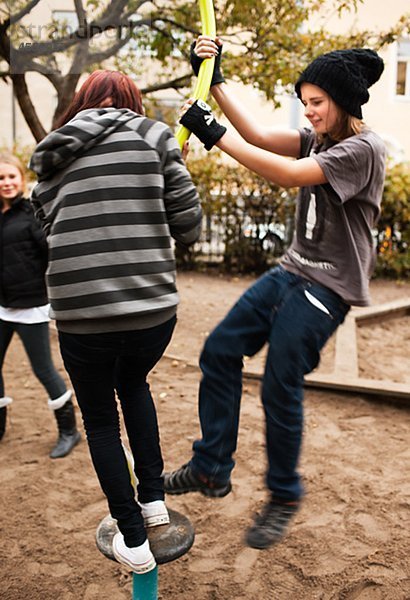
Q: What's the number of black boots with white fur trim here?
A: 2